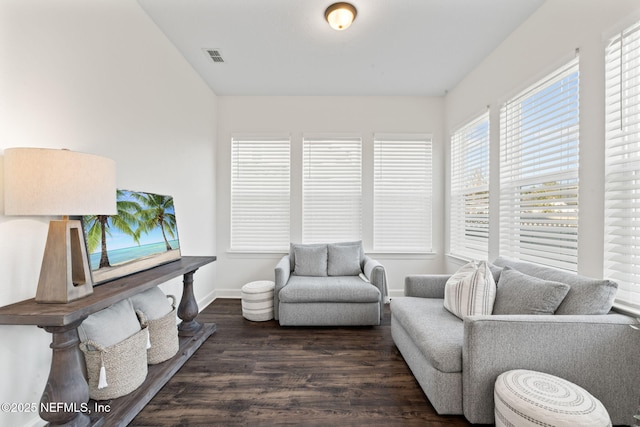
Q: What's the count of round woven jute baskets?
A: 2